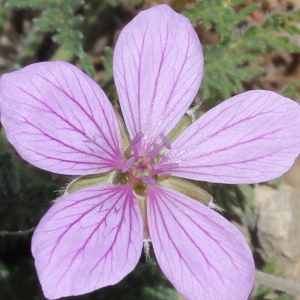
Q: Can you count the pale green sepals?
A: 5